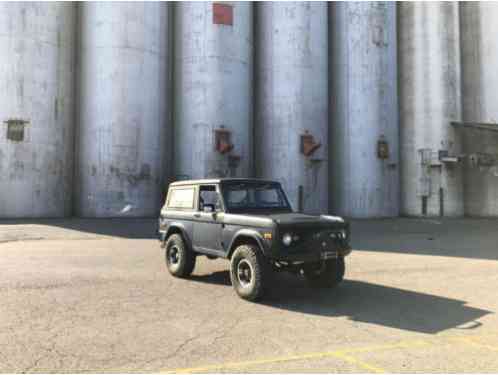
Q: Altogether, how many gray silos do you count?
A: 7